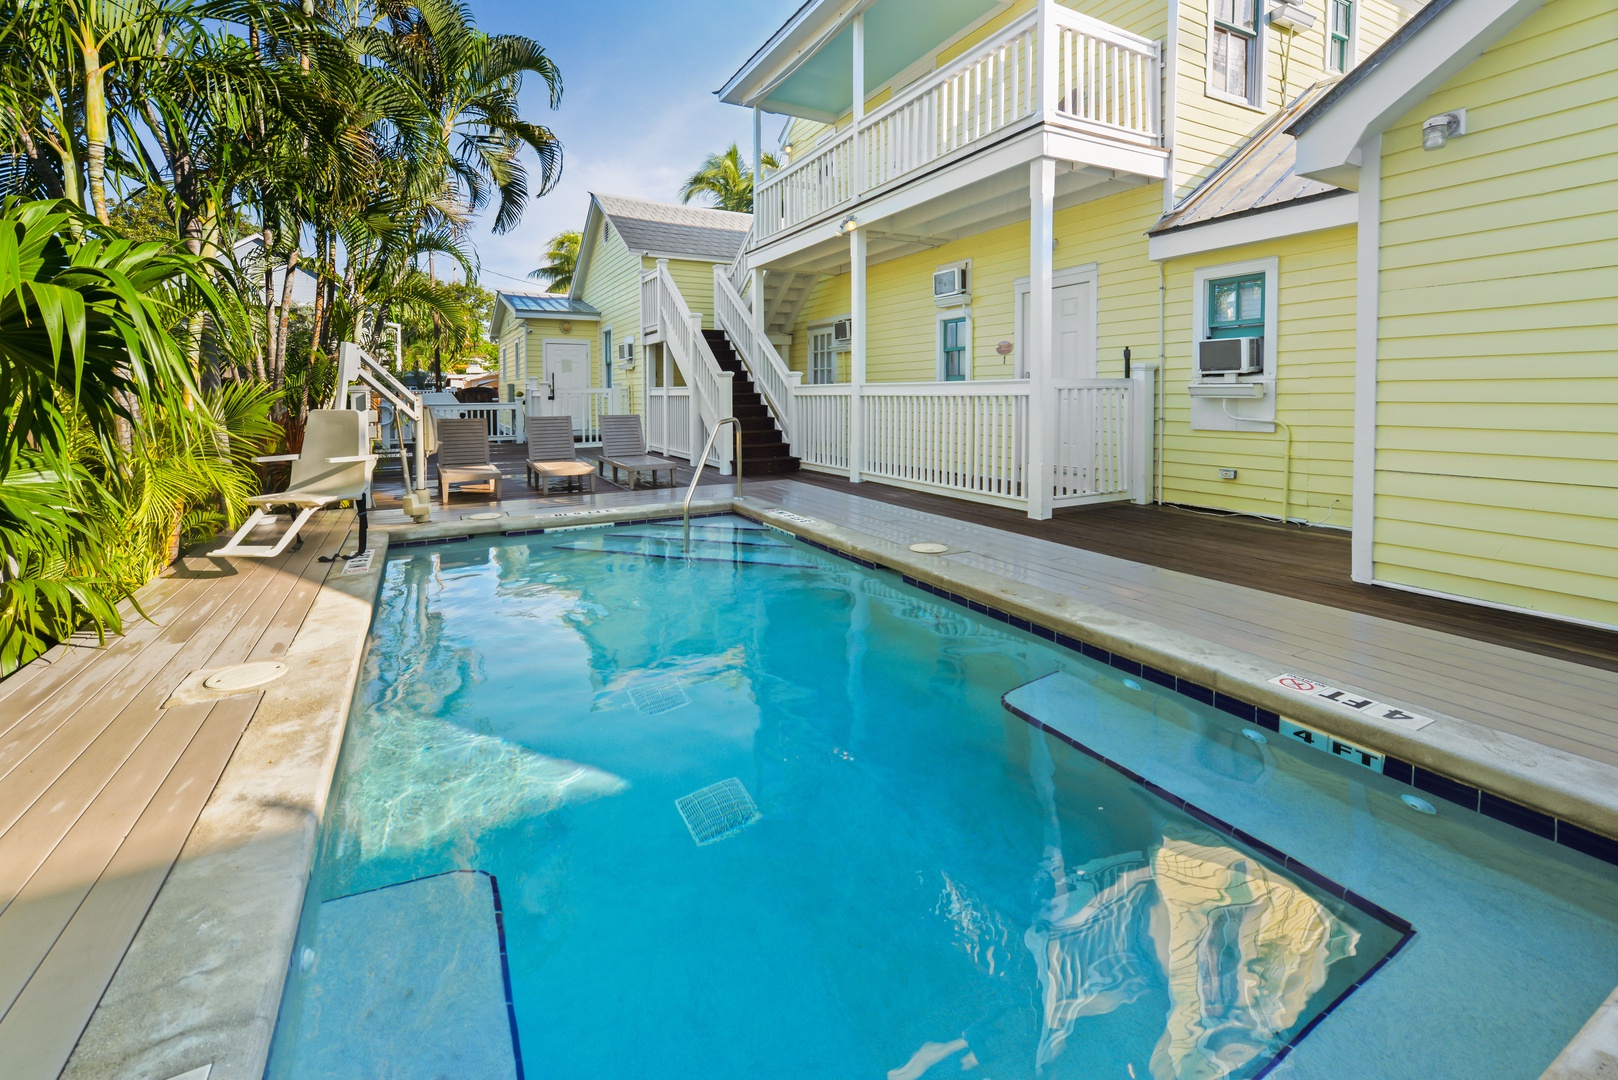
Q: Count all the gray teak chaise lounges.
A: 3